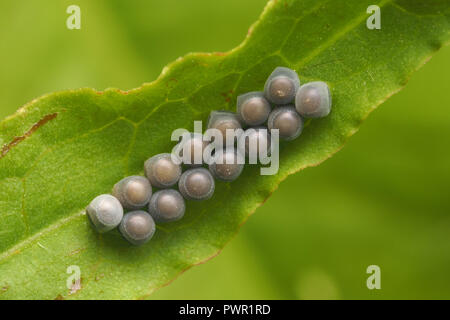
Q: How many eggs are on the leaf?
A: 14